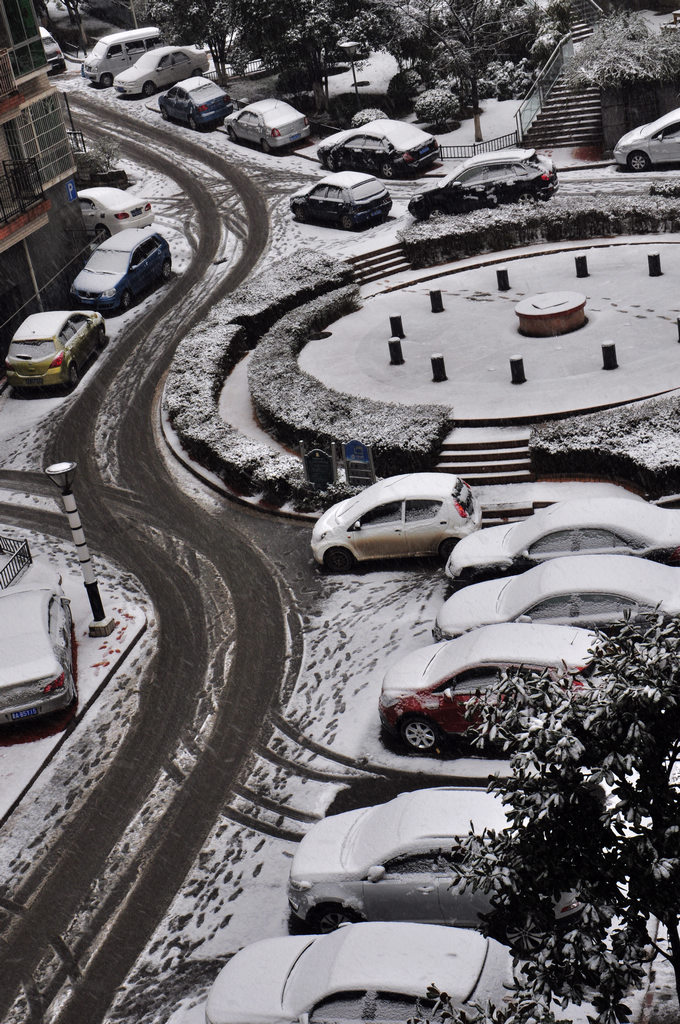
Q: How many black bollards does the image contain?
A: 10